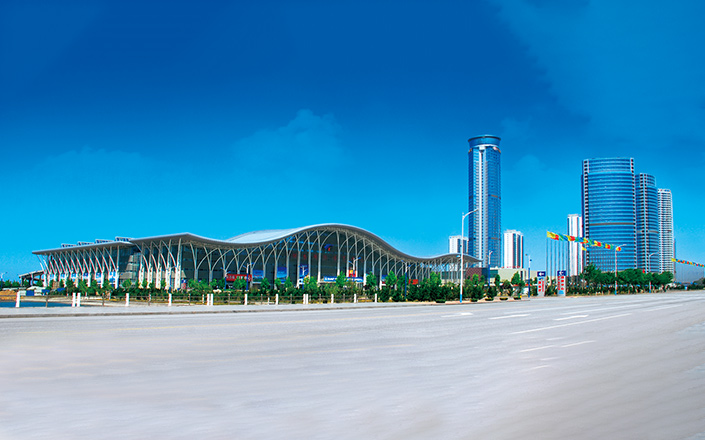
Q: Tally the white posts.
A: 14